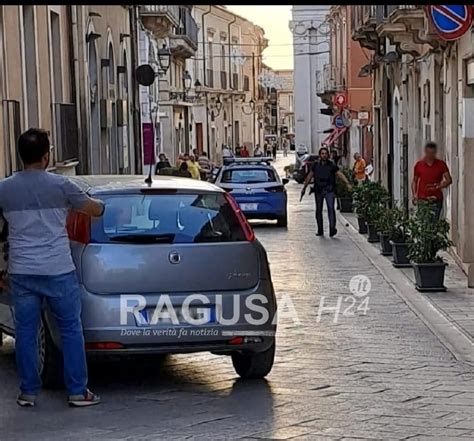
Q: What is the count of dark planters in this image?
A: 6